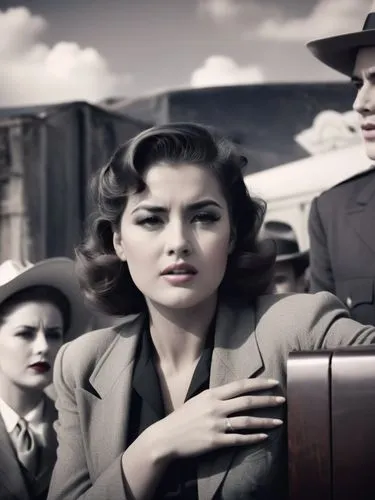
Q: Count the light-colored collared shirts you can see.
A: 1